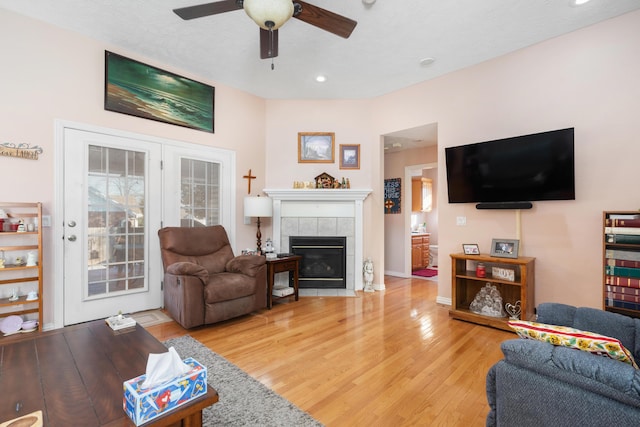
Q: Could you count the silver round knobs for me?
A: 2